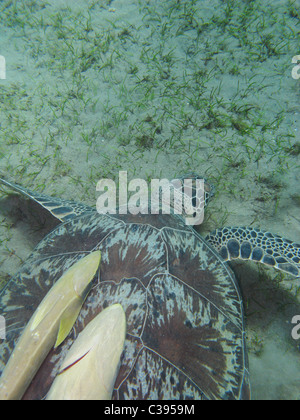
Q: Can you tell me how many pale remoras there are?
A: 2